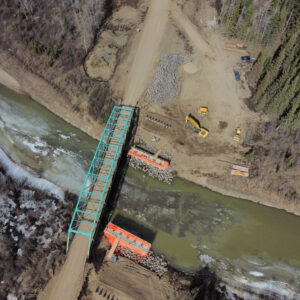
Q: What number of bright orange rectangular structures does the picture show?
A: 2